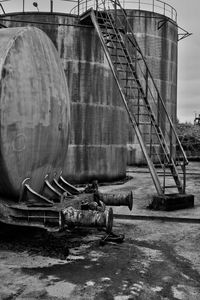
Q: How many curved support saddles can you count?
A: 4